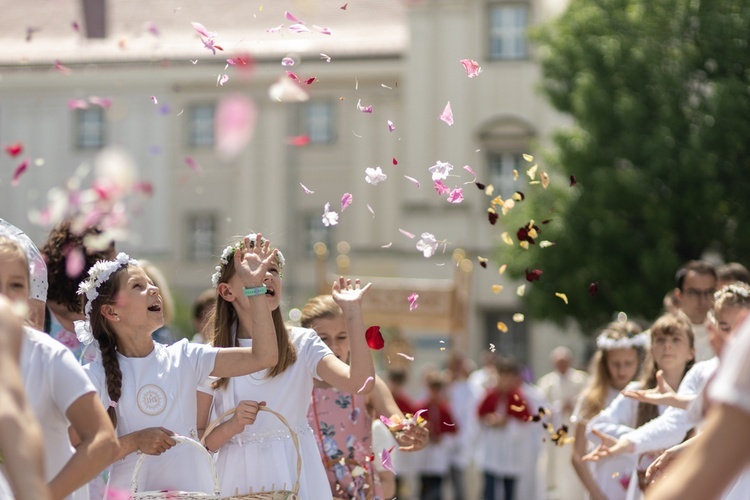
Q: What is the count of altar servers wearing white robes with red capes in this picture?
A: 3